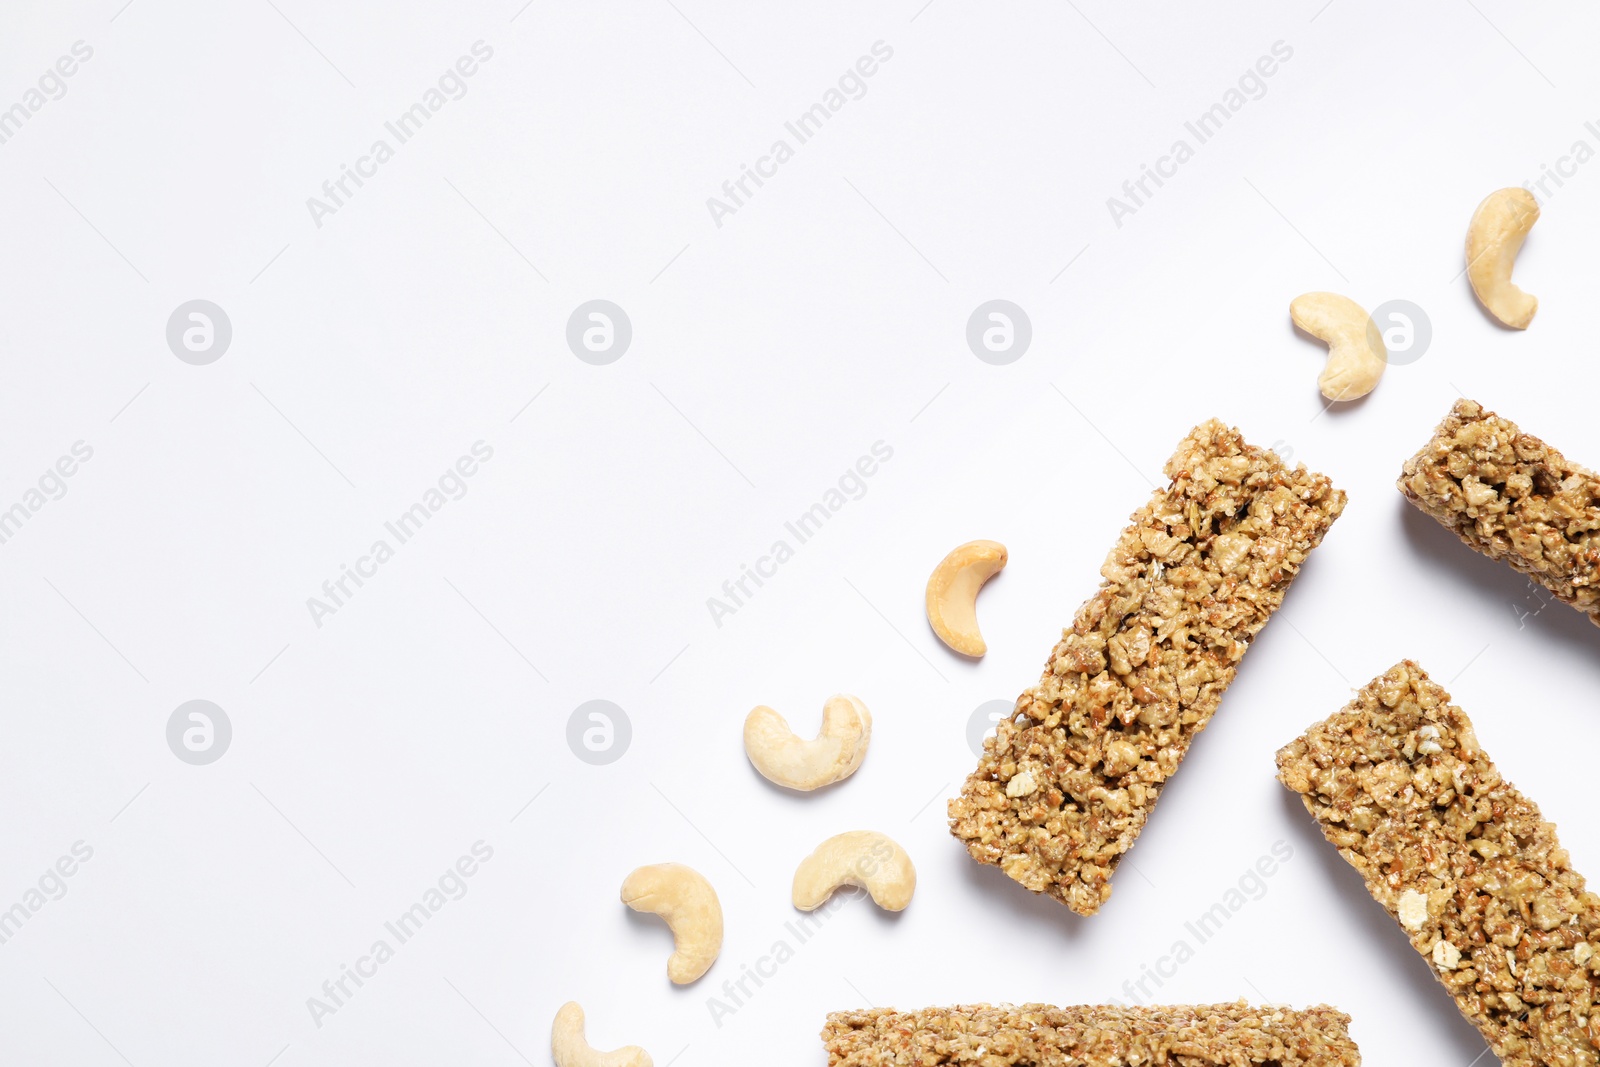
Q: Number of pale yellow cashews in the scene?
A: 7